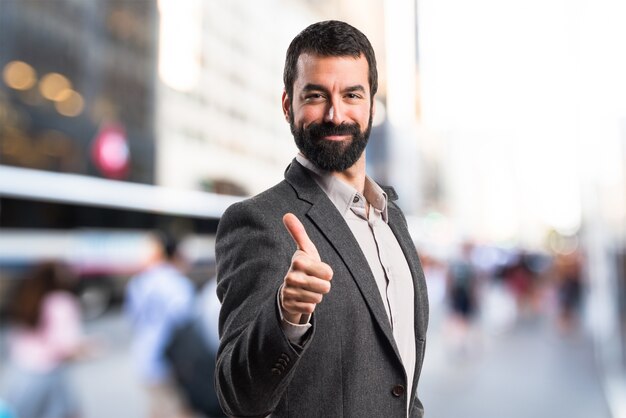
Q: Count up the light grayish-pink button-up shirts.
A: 1